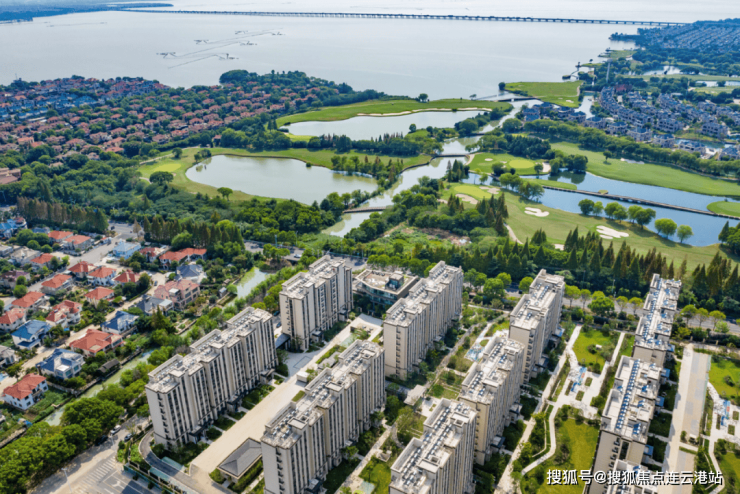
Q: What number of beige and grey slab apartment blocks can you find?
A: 10